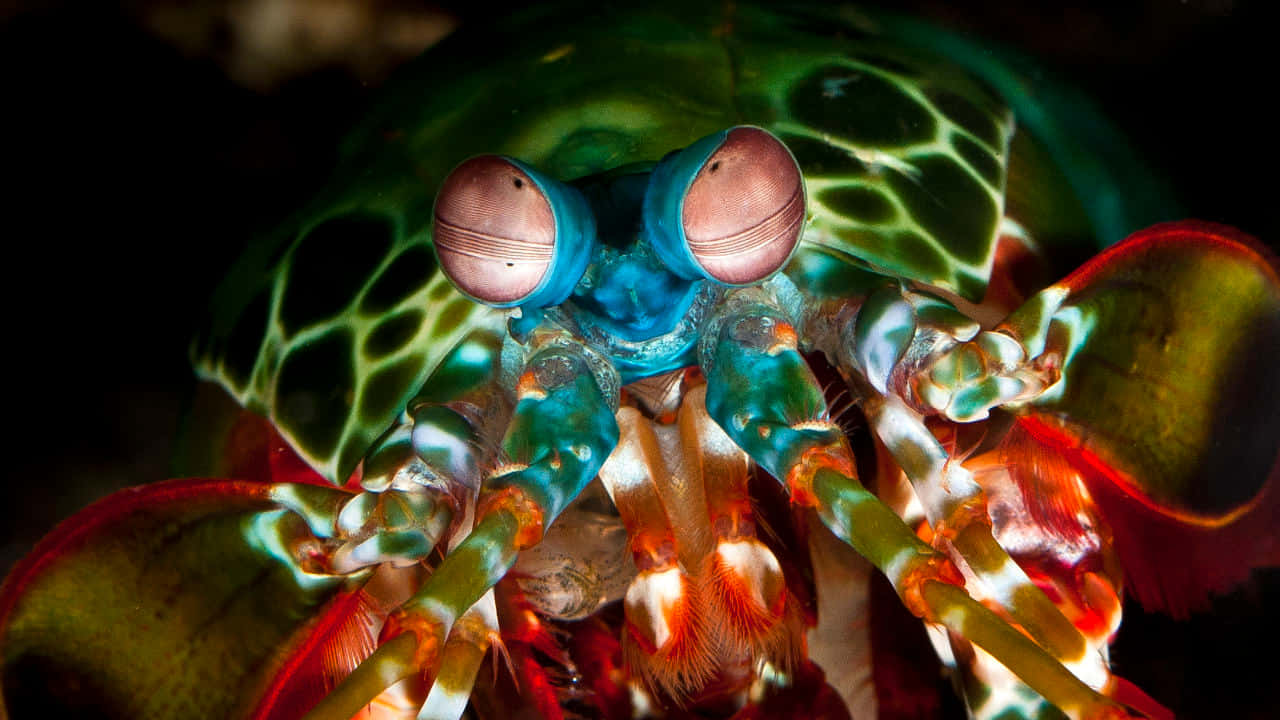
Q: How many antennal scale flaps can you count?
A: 2